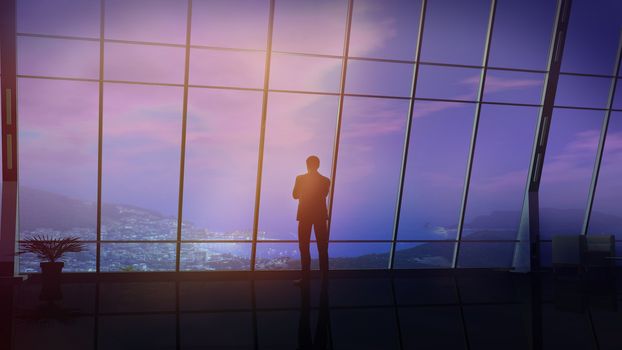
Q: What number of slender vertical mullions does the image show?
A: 7